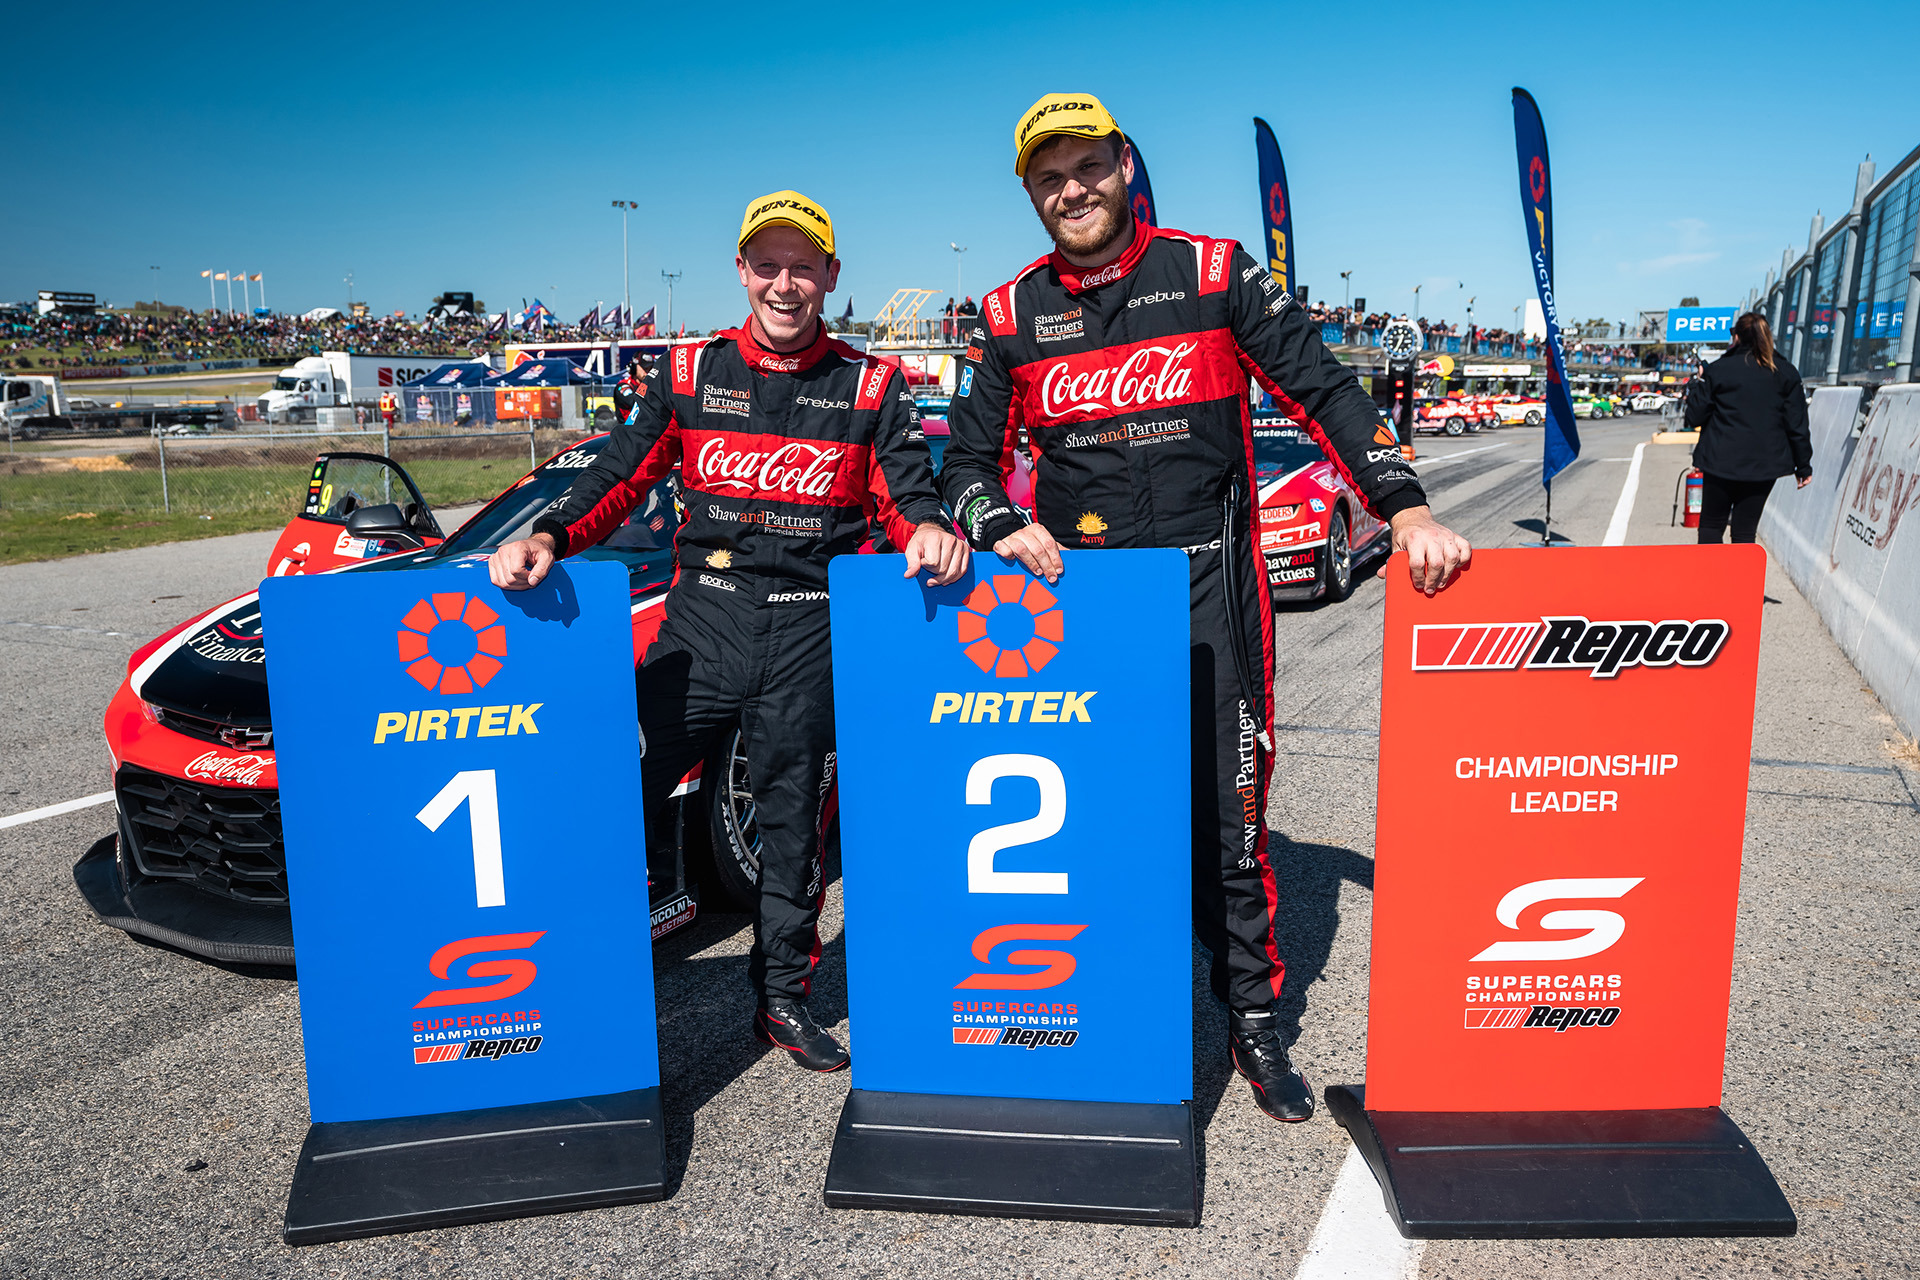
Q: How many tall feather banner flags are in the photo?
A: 3